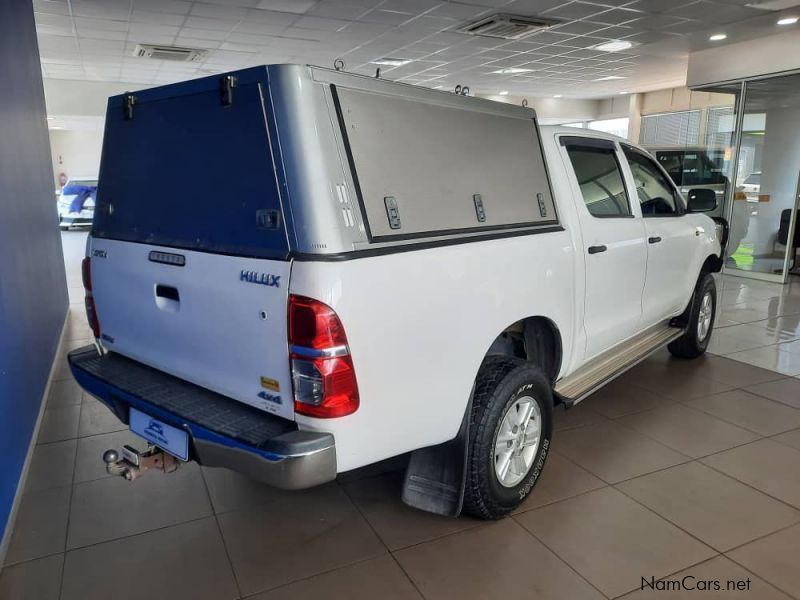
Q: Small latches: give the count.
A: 3